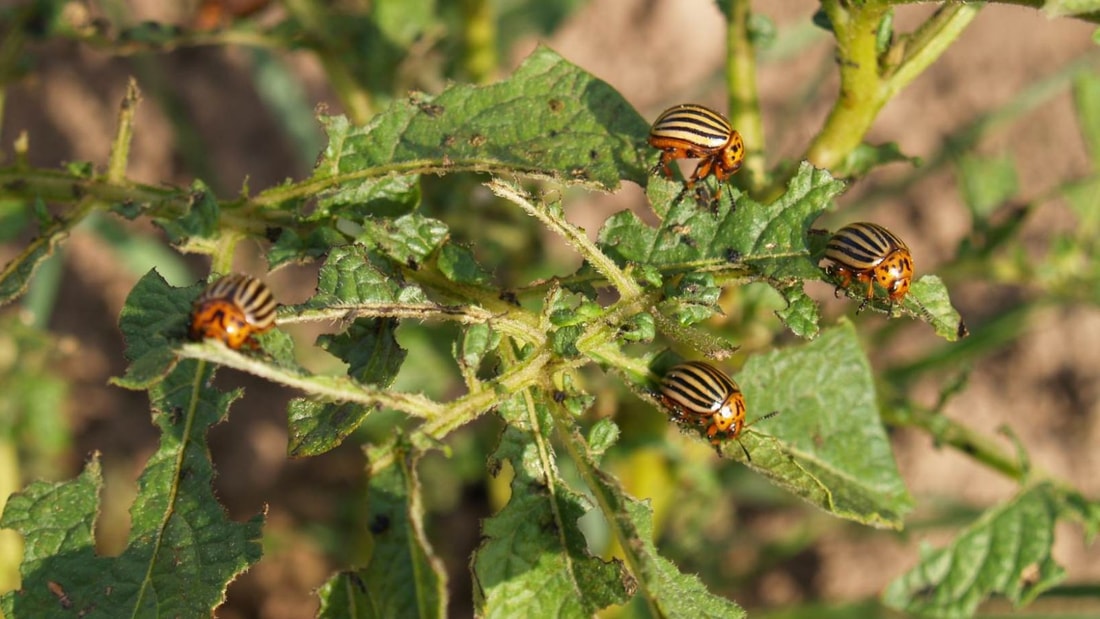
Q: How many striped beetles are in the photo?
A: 4